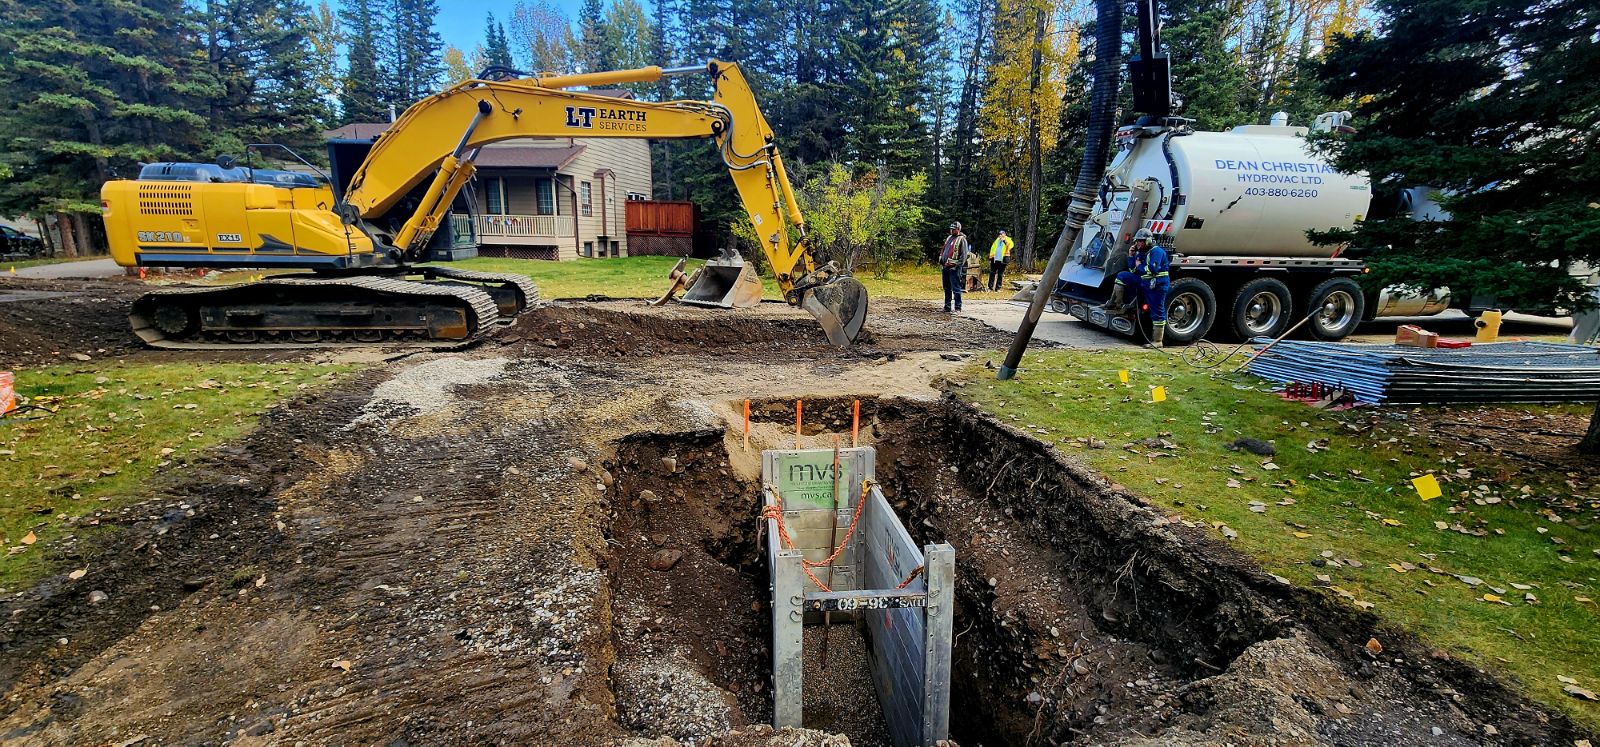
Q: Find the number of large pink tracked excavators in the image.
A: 0